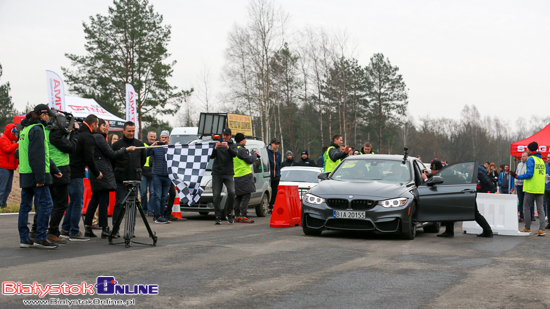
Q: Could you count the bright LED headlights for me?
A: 2